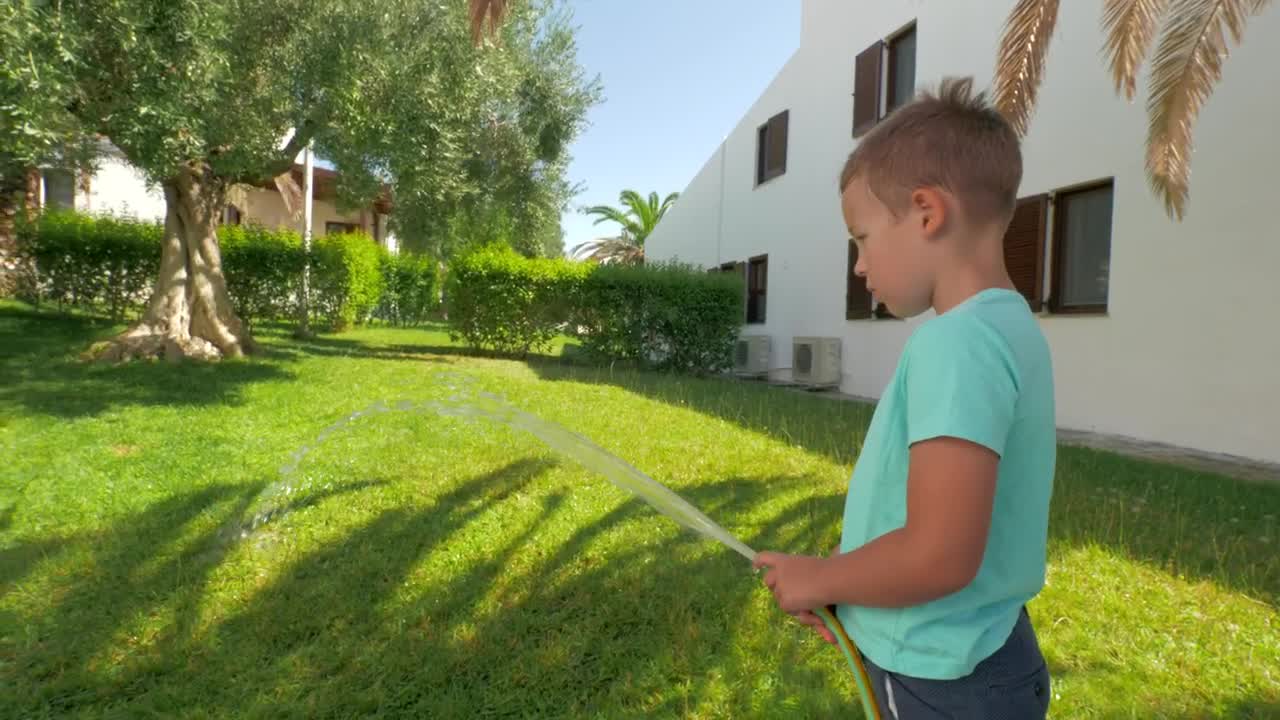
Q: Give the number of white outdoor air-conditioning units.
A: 2